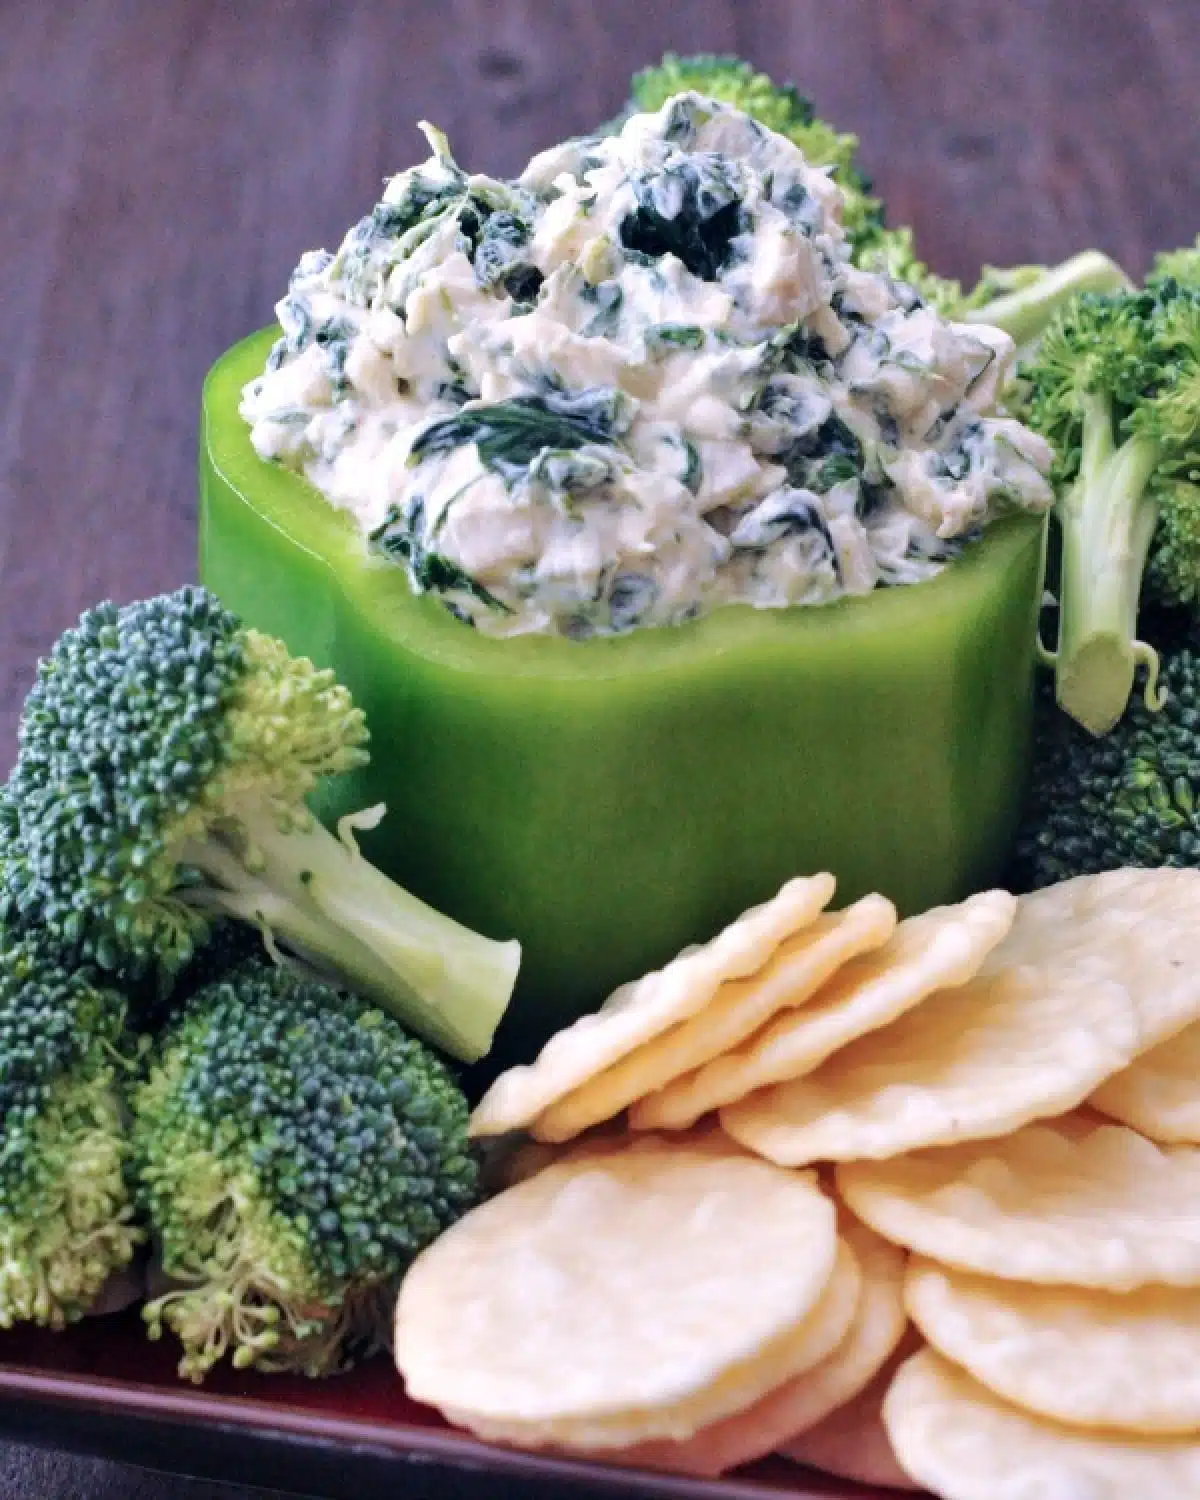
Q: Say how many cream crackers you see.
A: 13